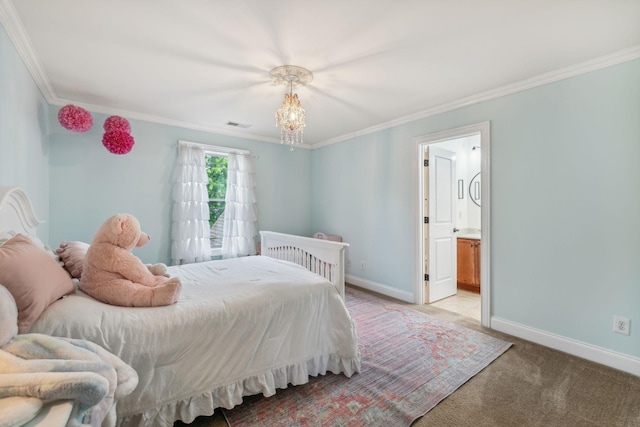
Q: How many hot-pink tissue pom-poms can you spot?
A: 3